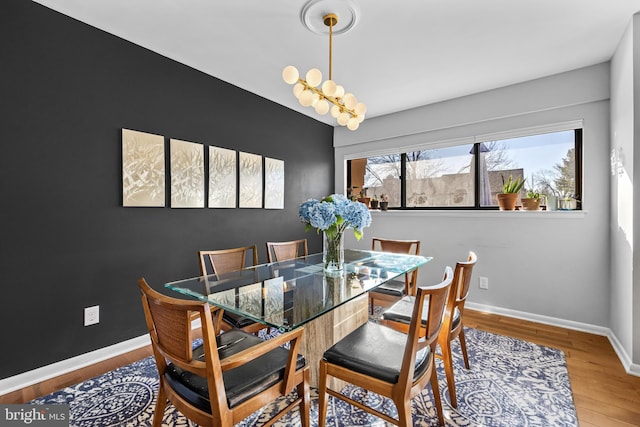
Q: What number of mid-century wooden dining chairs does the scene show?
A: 6